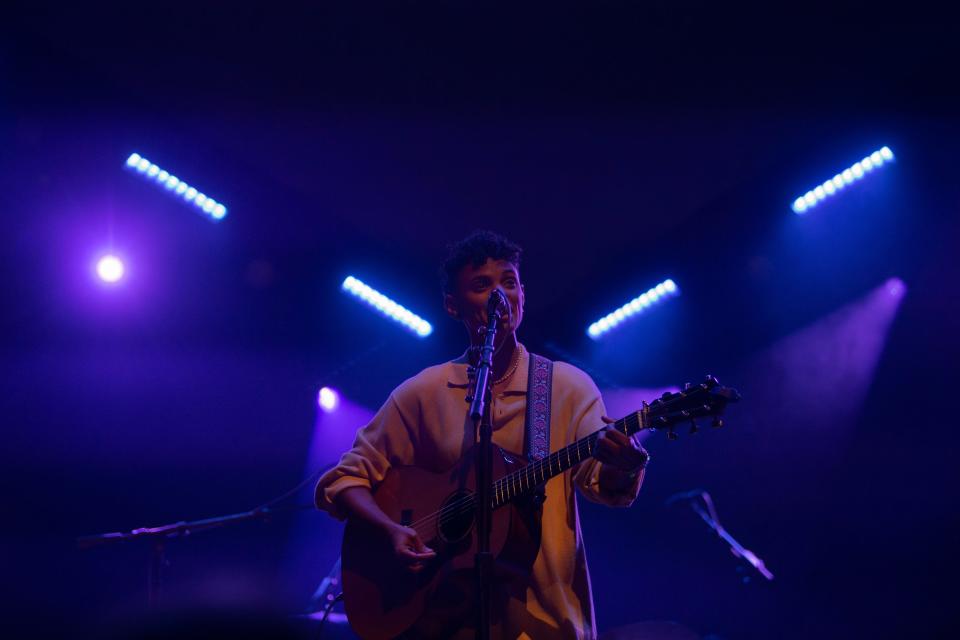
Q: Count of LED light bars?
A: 4